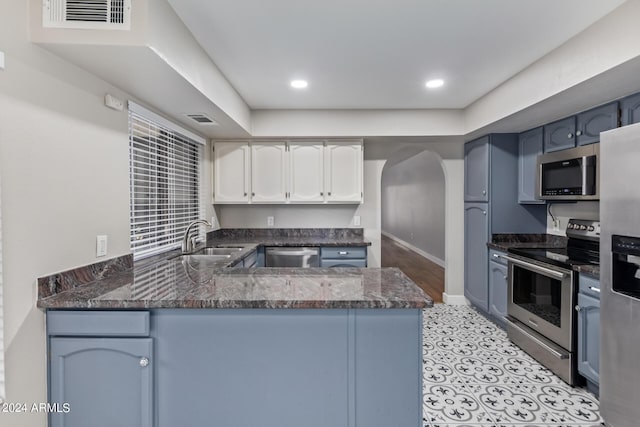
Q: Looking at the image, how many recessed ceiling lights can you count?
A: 2